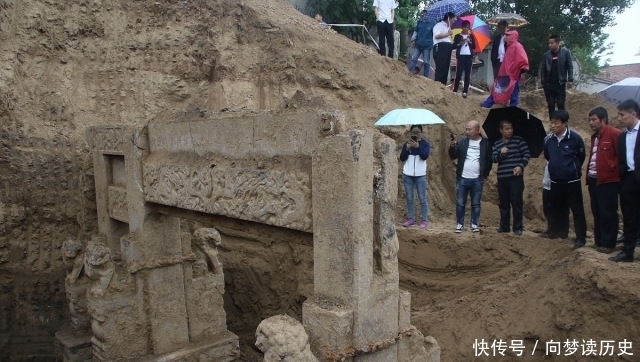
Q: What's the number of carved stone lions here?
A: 4